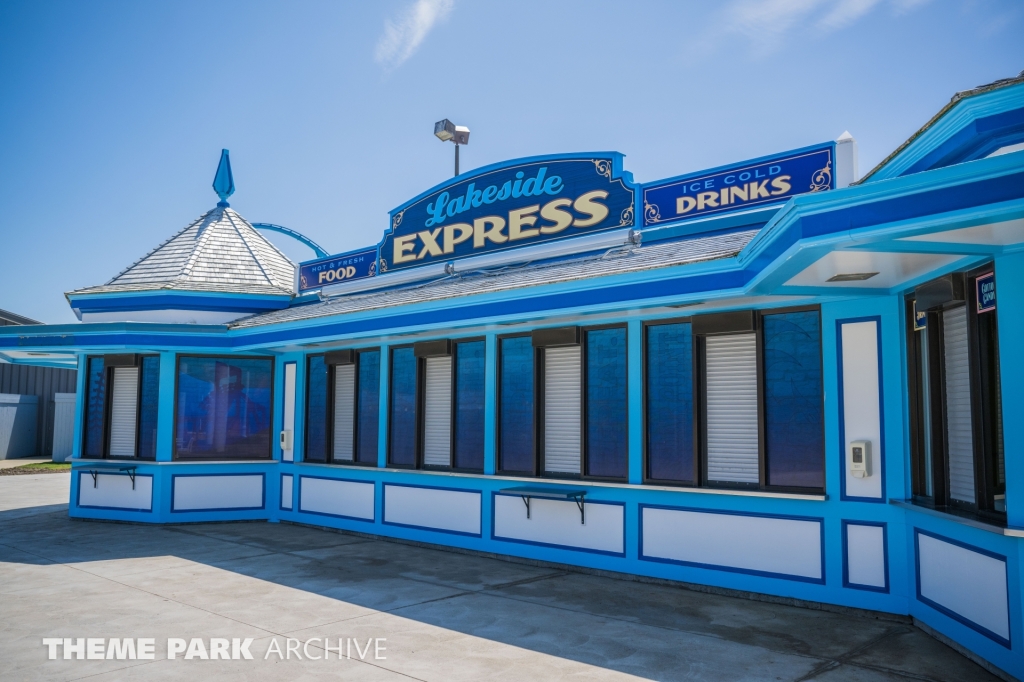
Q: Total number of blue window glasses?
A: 11